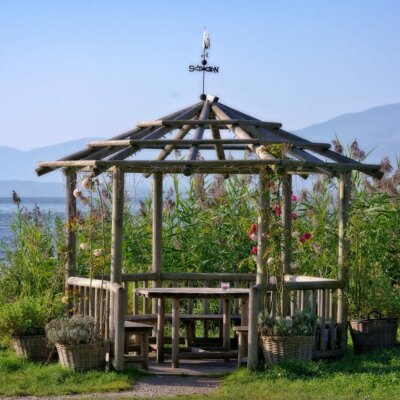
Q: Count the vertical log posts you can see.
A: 6